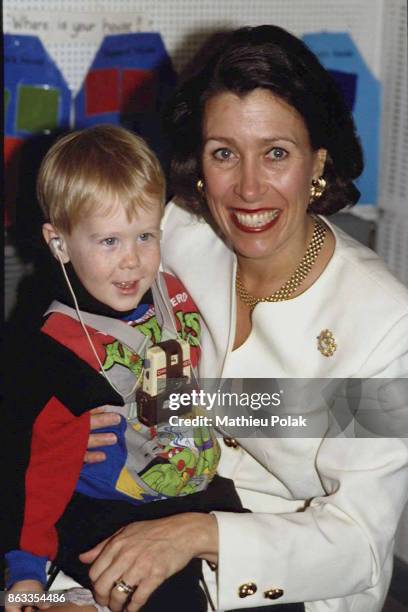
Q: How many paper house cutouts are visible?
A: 3